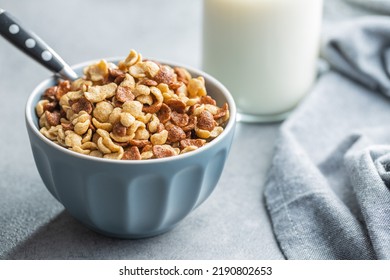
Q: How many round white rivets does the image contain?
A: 3